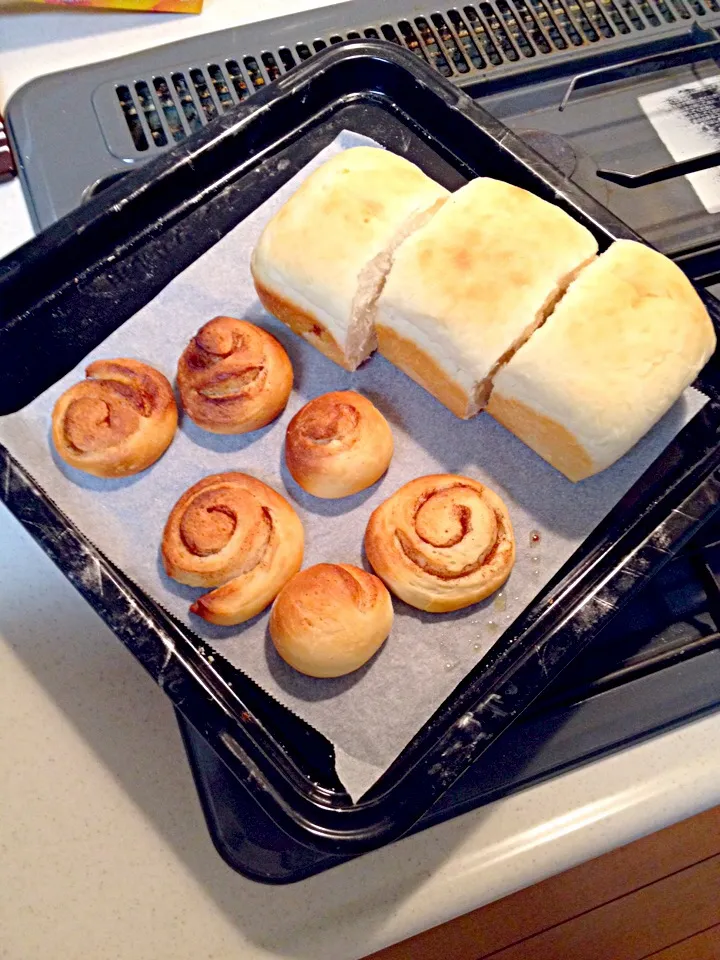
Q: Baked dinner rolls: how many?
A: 6